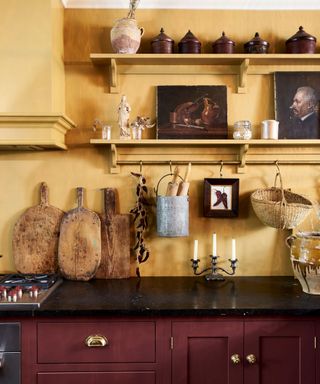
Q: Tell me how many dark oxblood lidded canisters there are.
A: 5